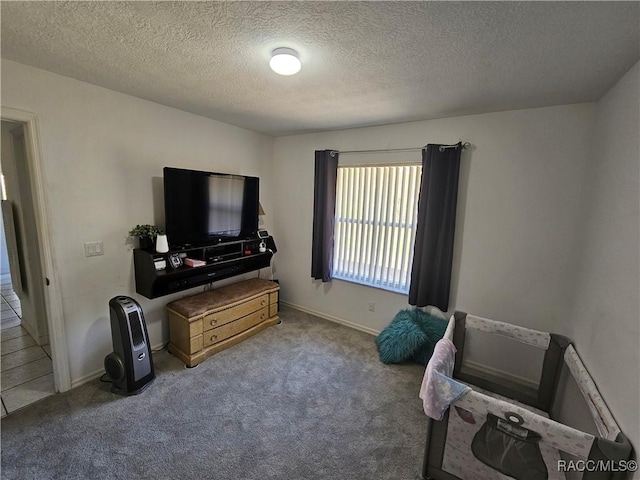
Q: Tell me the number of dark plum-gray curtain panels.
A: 2